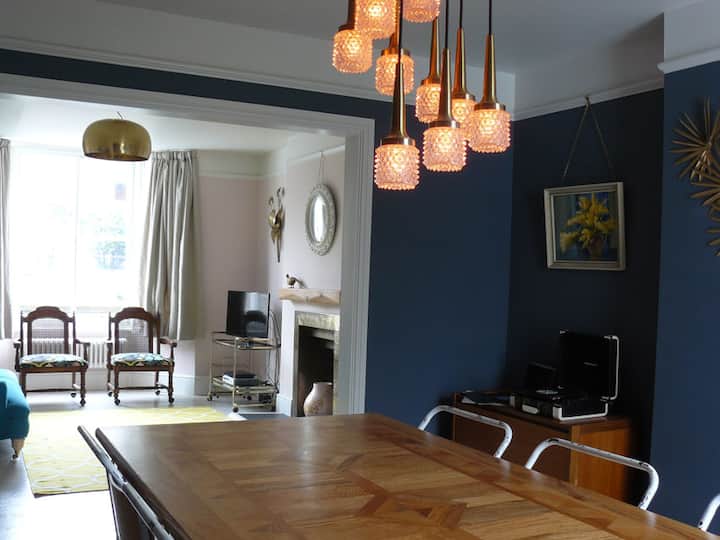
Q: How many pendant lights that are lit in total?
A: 9